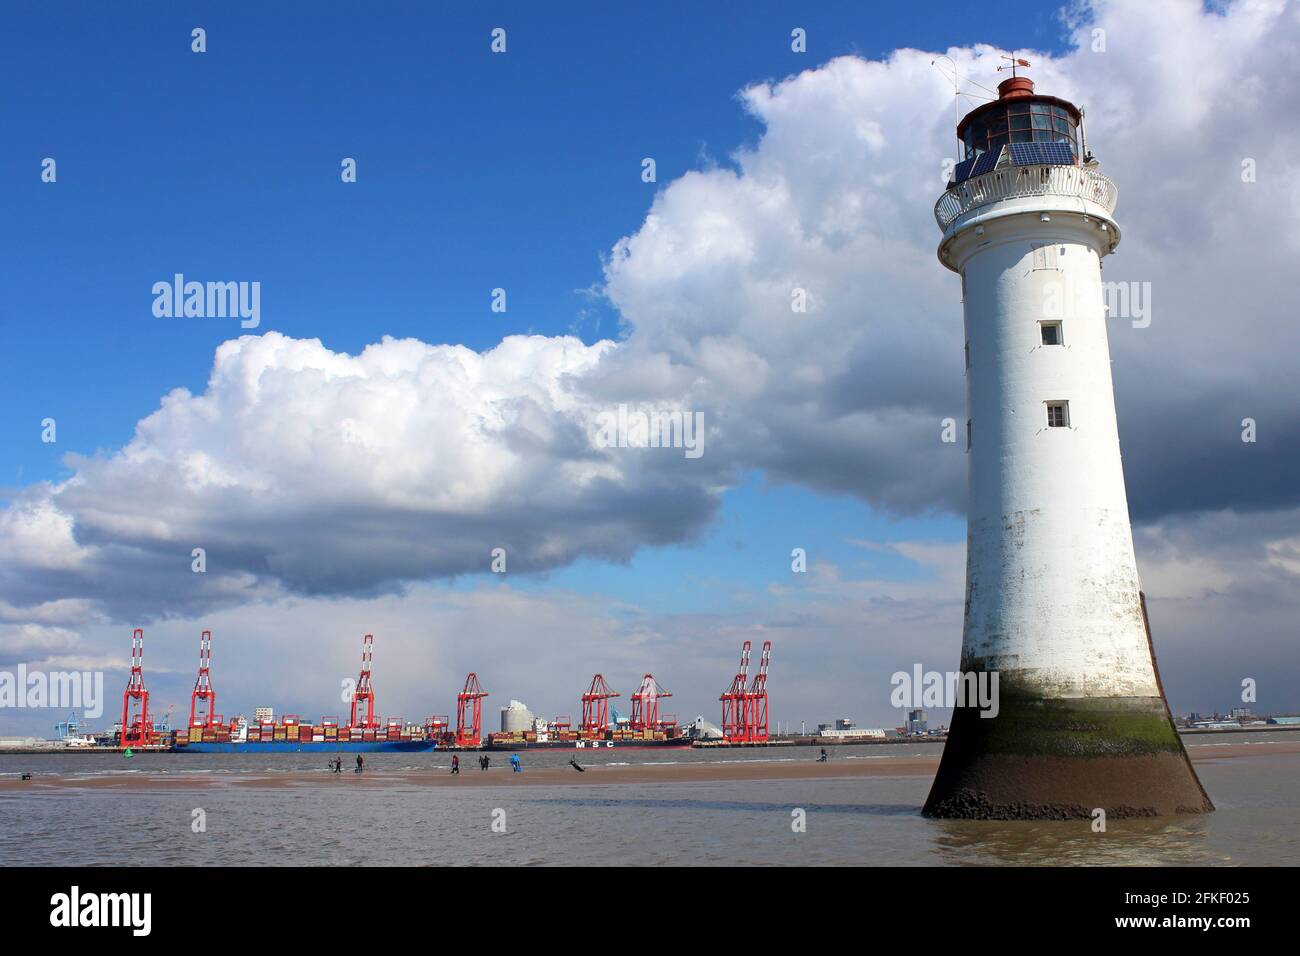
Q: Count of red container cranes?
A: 8